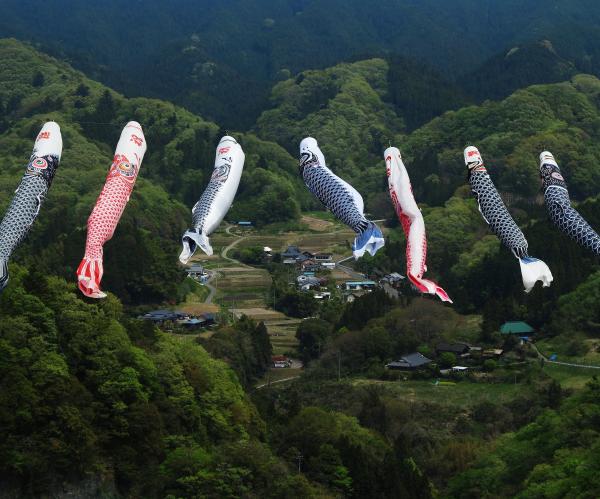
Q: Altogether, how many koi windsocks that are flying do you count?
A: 7